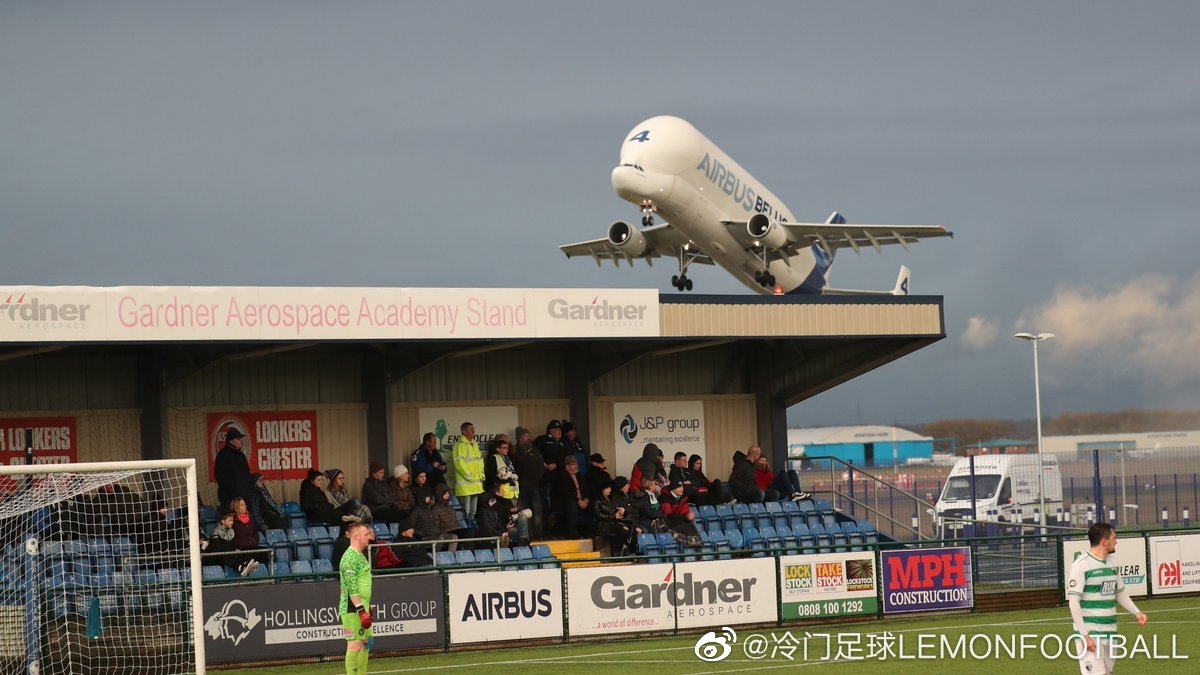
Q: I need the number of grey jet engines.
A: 2